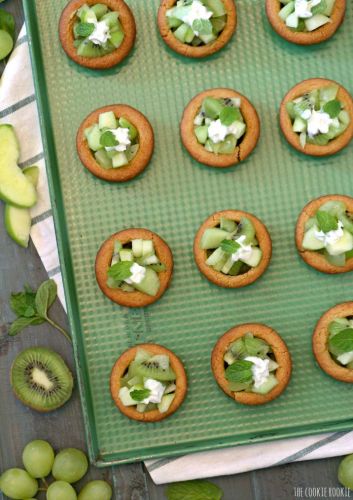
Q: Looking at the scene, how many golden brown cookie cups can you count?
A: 12